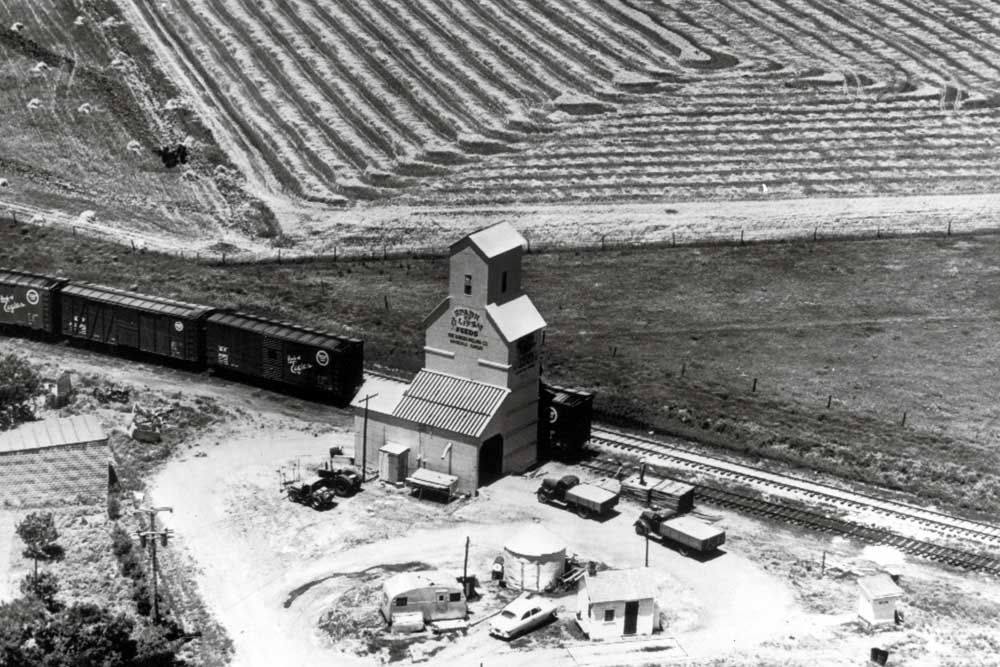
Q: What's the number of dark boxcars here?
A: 4